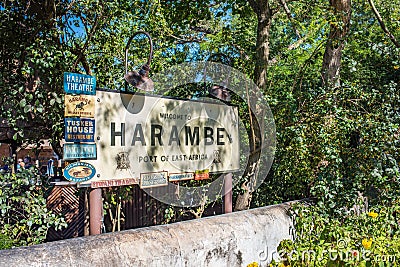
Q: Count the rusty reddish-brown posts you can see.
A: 2